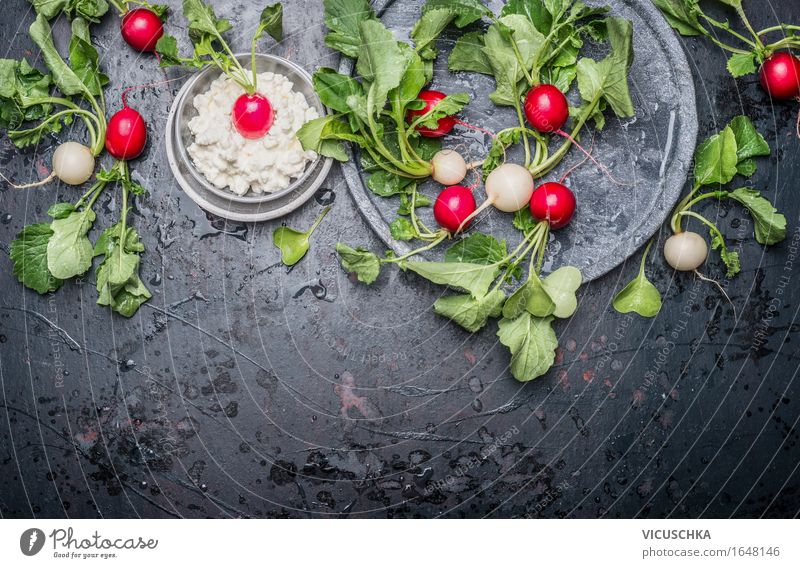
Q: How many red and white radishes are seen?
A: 12